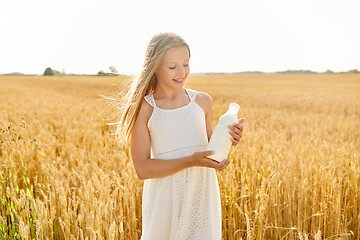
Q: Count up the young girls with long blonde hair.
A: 1